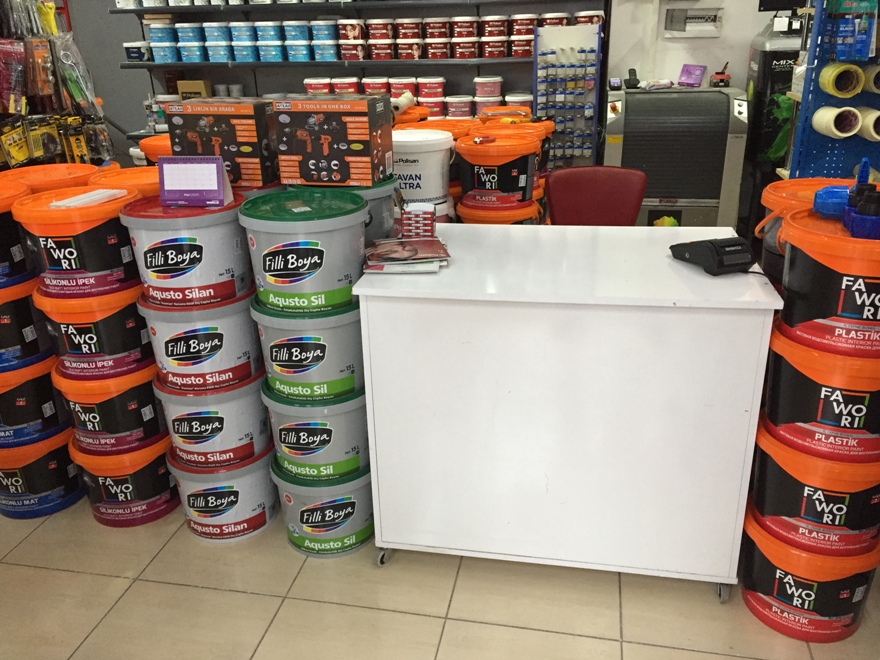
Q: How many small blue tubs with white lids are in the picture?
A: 14